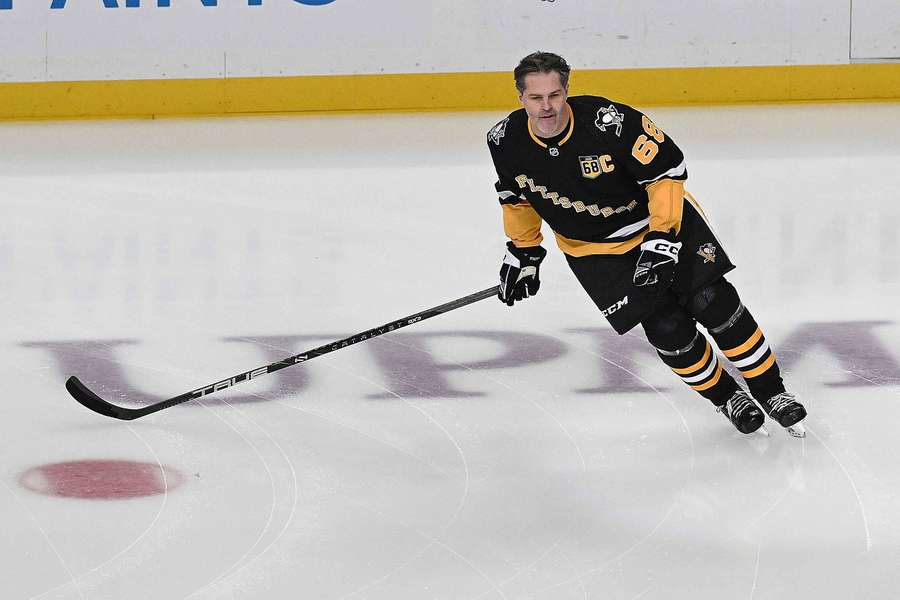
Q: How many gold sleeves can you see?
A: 2